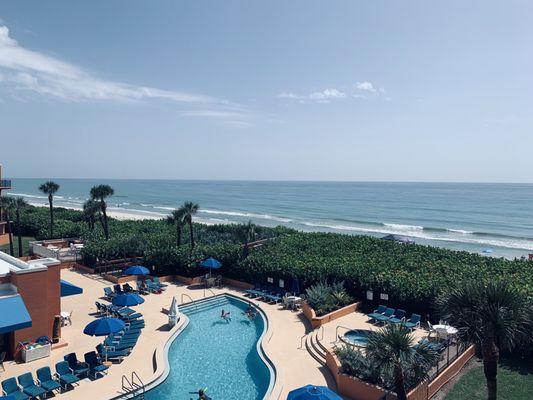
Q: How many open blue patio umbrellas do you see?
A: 5